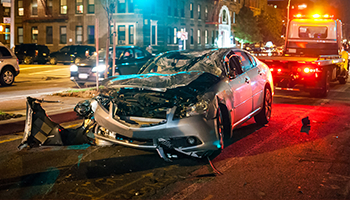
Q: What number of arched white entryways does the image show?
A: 1